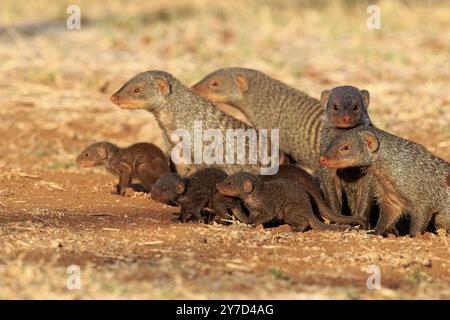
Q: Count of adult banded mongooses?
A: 4